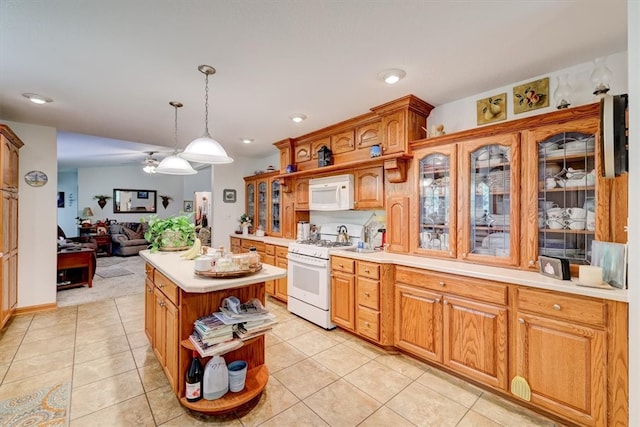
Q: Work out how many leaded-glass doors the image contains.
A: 6